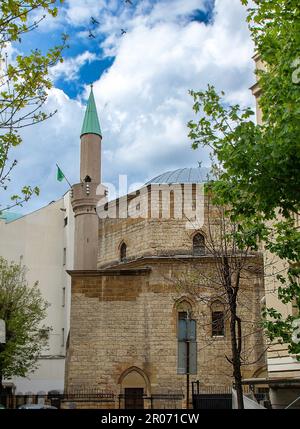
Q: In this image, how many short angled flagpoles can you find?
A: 1